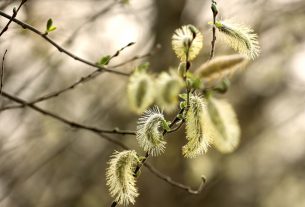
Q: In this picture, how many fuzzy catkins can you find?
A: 9